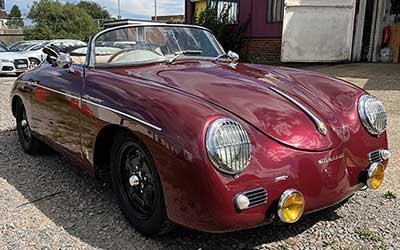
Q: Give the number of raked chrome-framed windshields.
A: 1